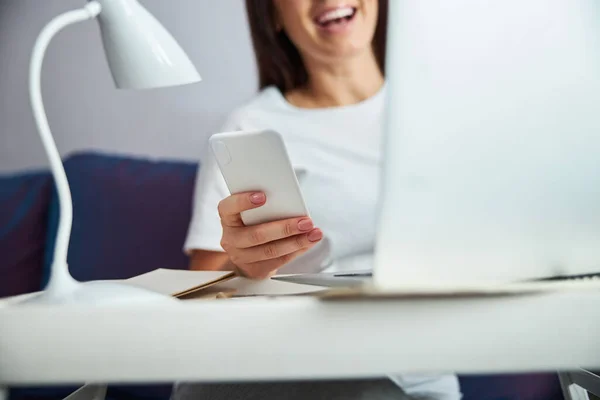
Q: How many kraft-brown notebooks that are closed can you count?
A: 0